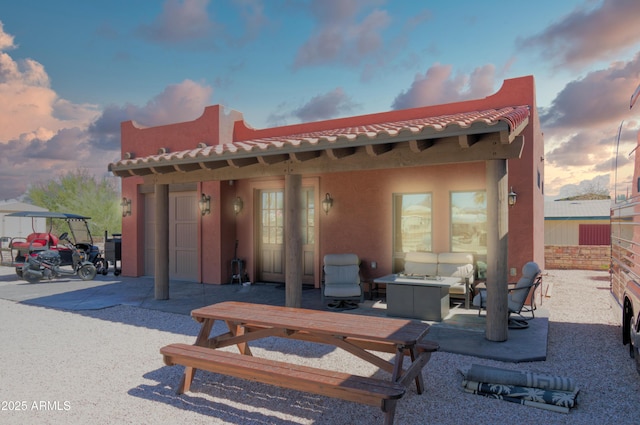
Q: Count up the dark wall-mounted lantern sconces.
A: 5